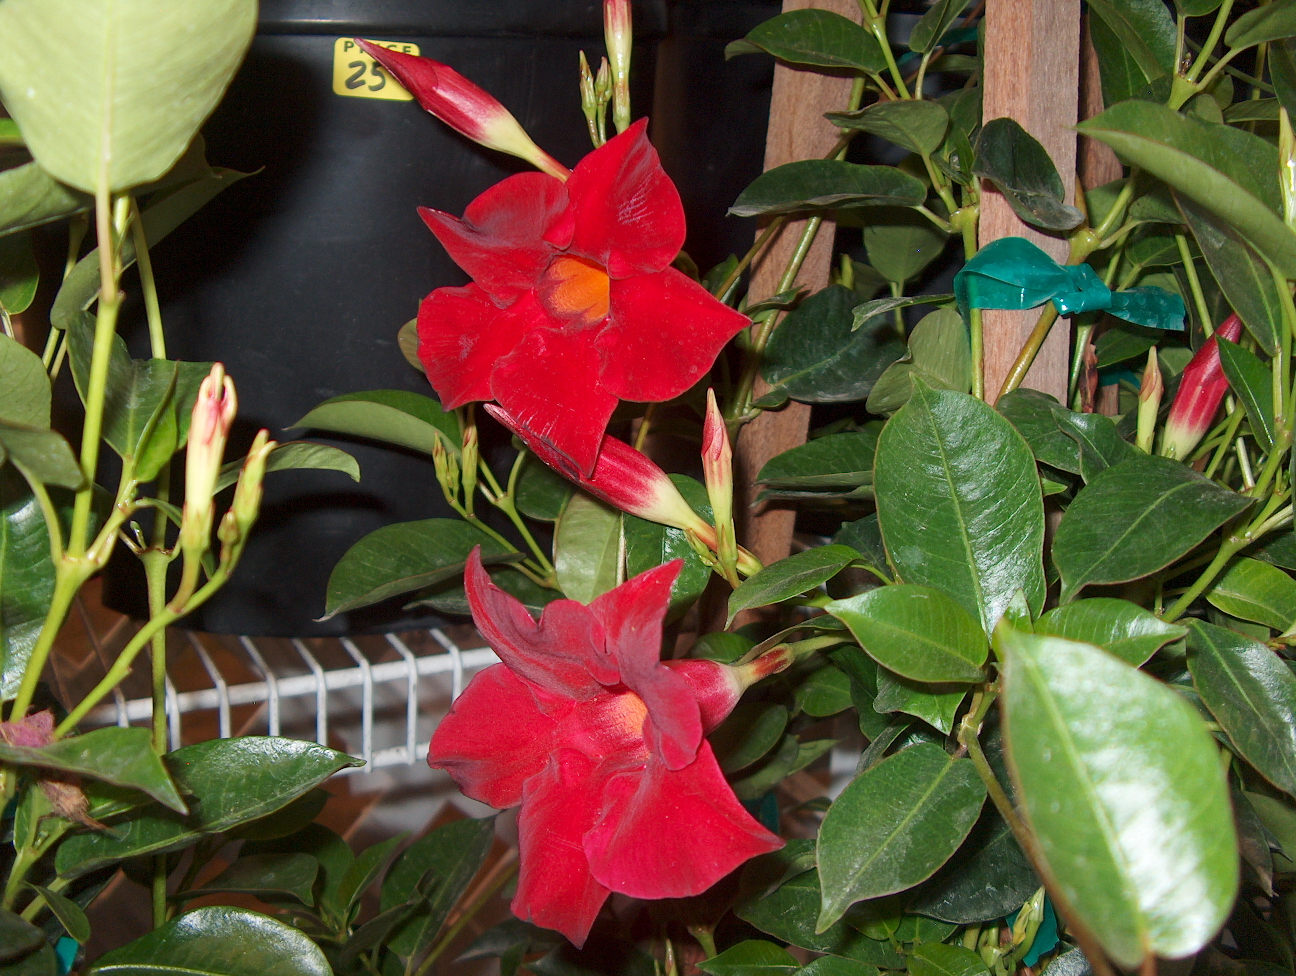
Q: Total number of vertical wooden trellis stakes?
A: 3